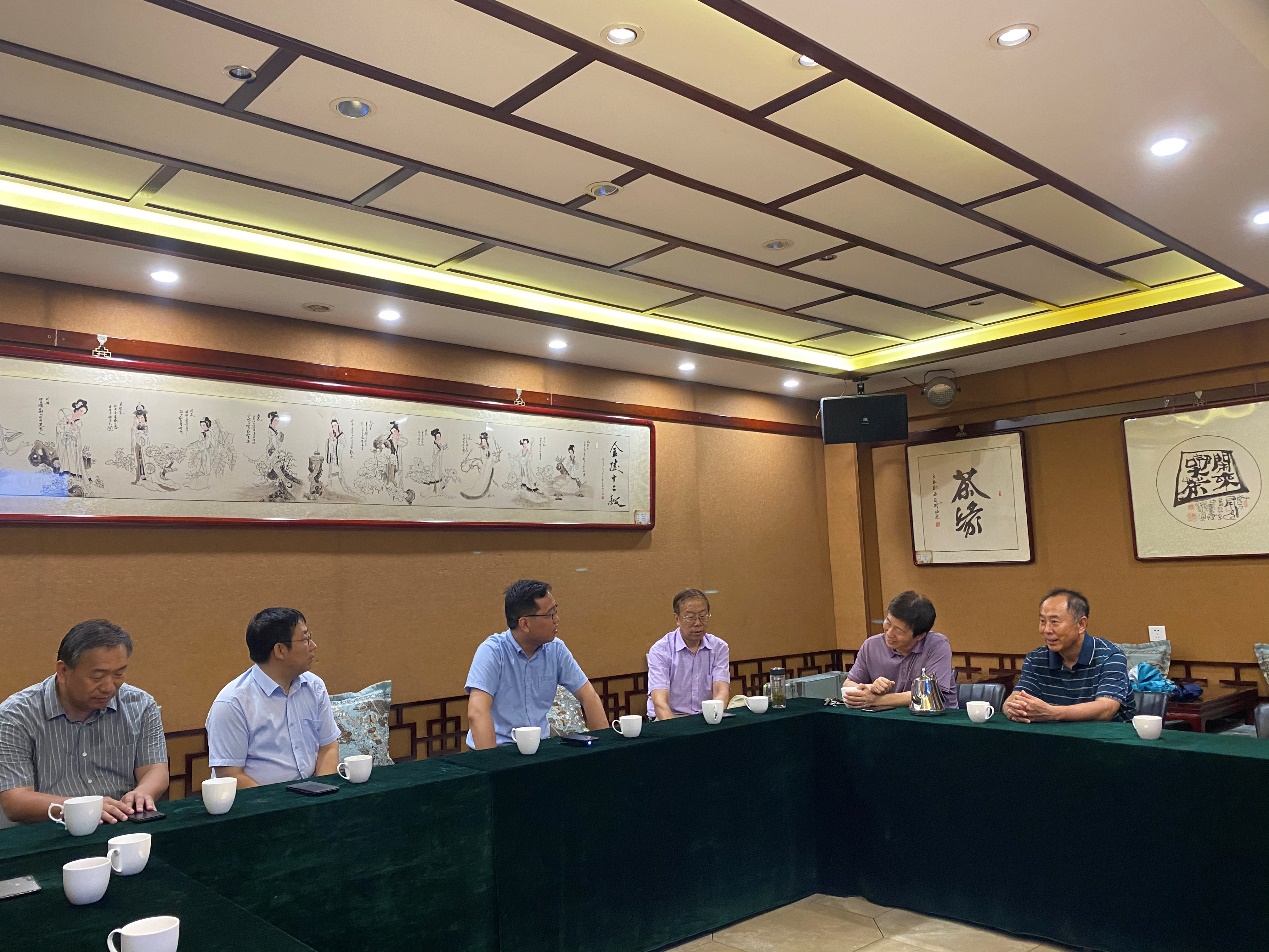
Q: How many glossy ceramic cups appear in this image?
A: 13